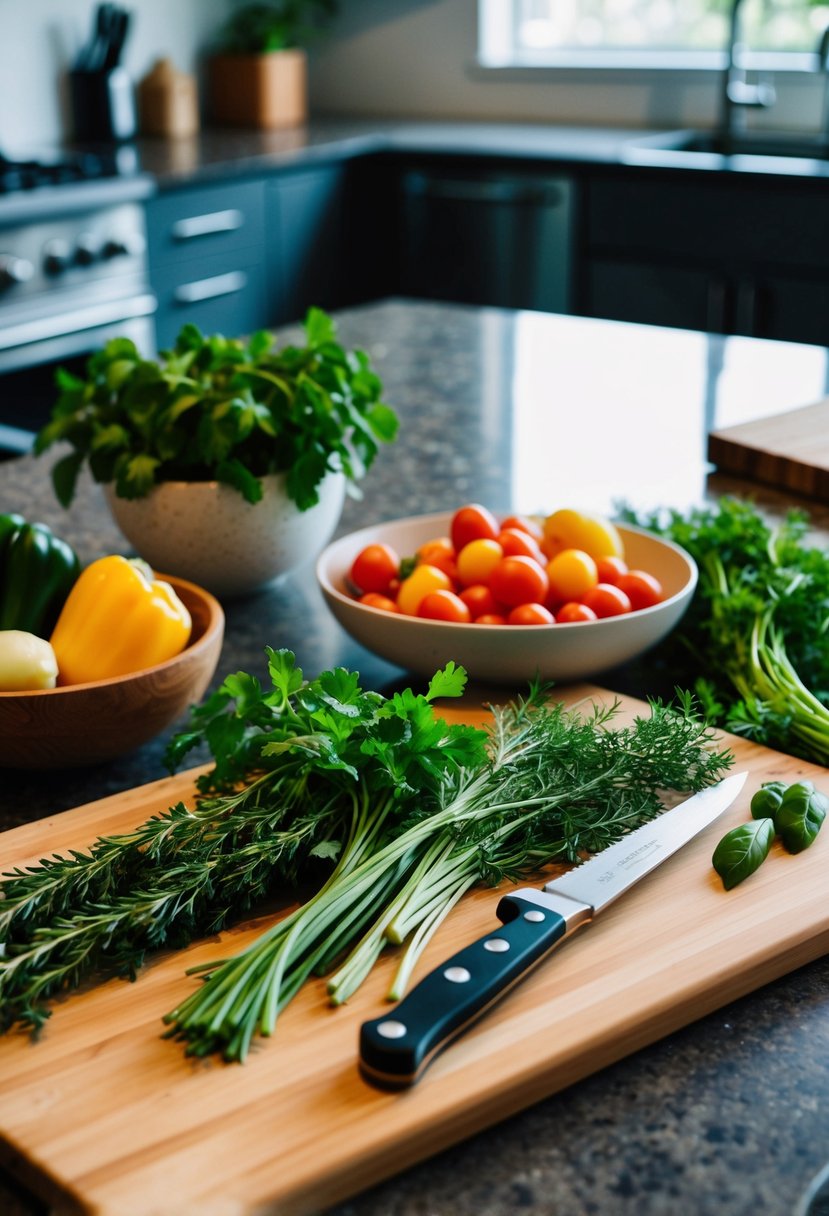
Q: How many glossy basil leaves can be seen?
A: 3